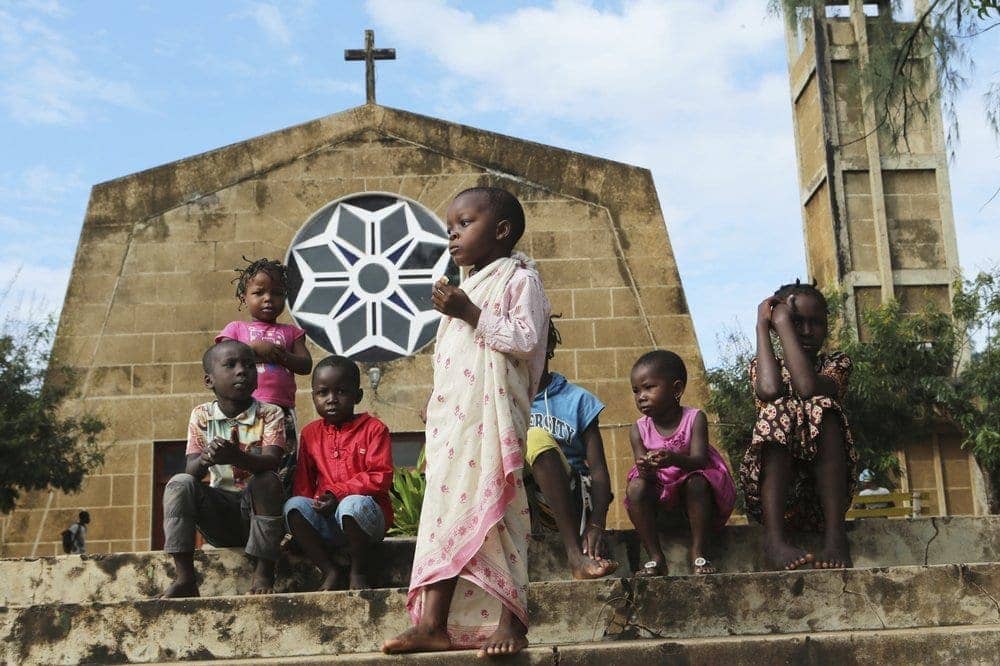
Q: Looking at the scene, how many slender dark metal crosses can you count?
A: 1